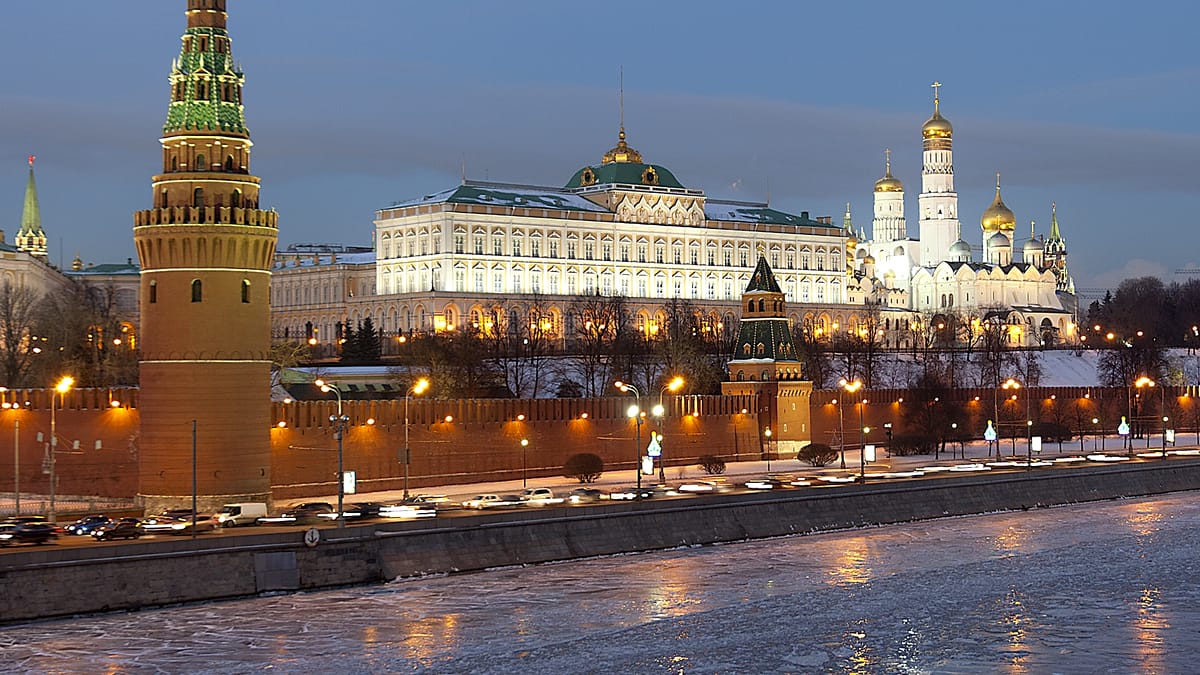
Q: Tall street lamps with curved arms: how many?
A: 11